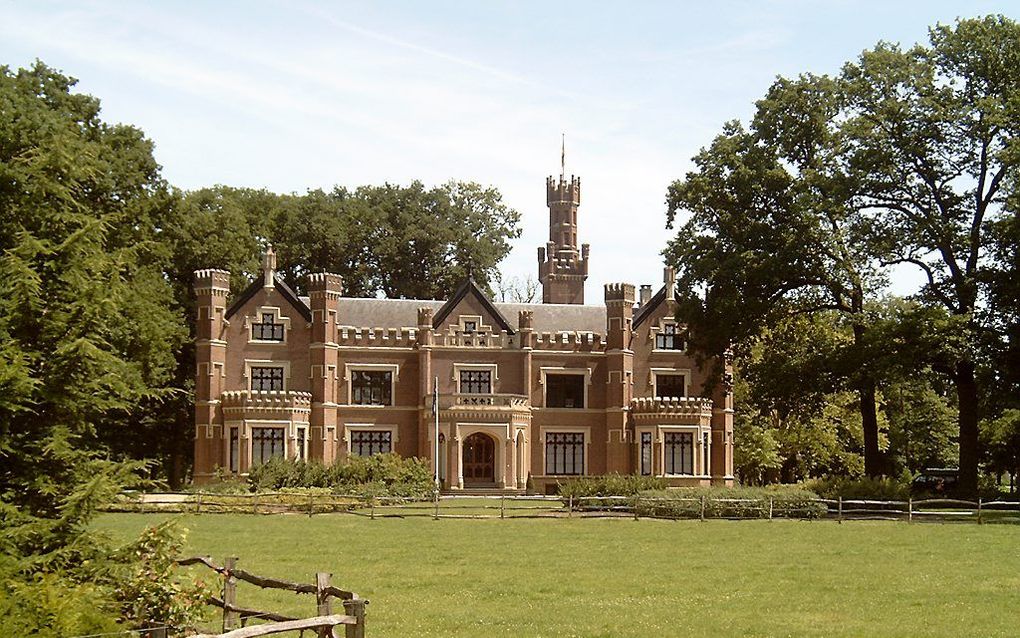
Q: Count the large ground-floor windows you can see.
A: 4